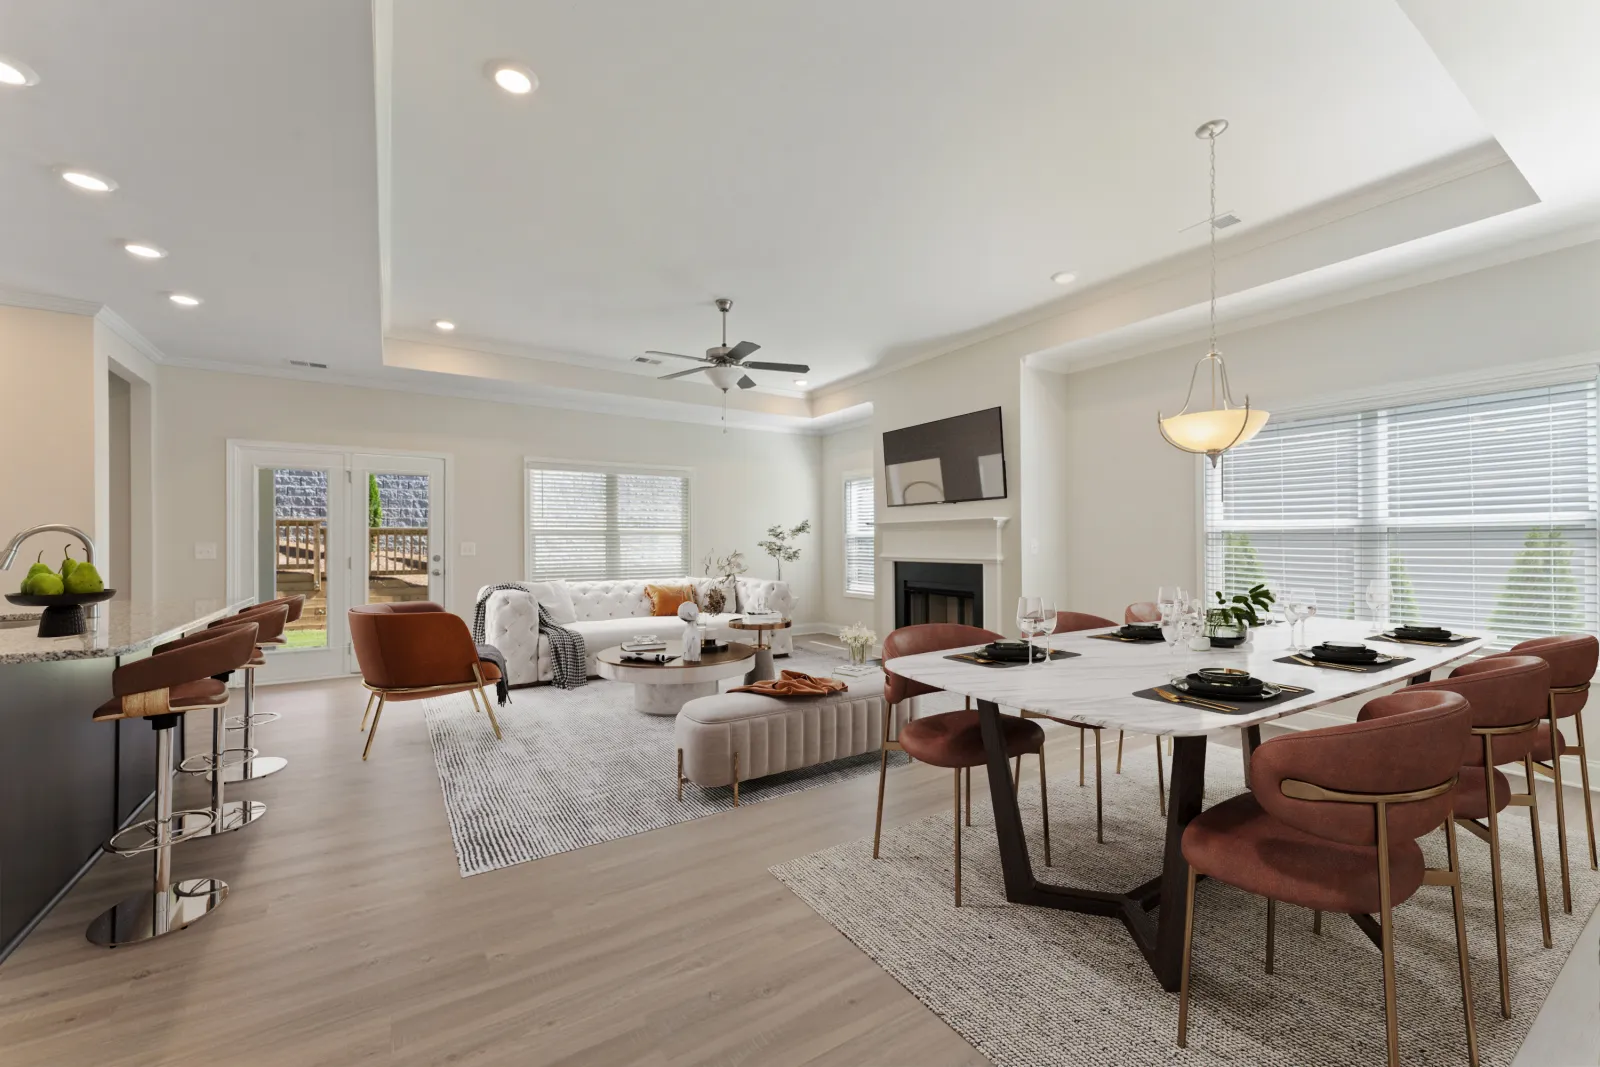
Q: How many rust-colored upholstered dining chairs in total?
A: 6